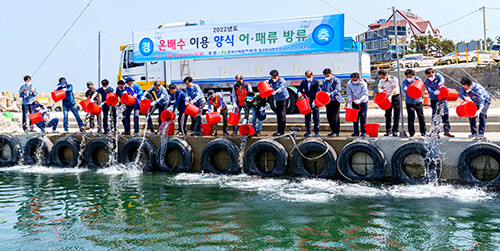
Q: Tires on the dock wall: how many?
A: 12